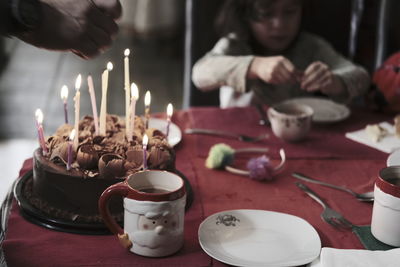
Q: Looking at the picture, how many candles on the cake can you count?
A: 12